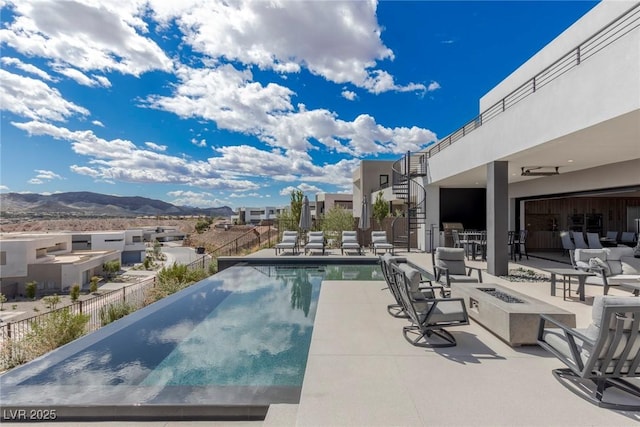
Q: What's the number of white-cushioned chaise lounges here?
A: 4